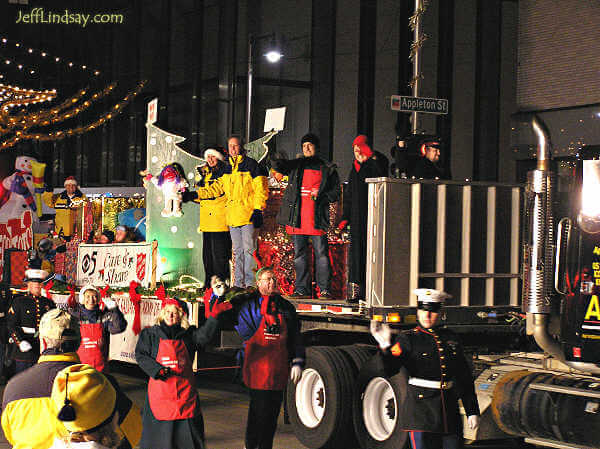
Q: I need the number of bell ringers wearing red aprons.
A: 4